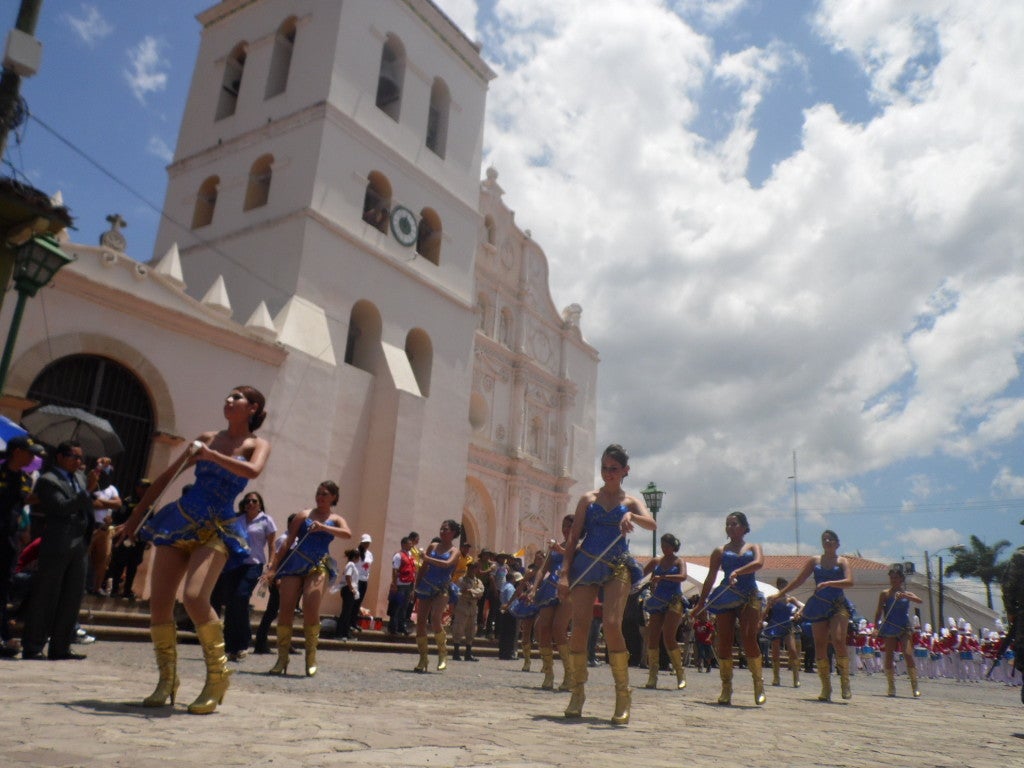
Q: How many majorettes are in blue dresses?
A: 11